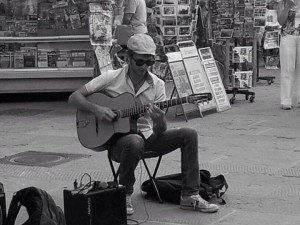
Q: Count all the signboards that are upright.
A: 3